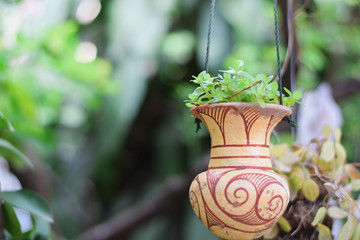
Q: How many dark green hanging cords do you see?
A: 2